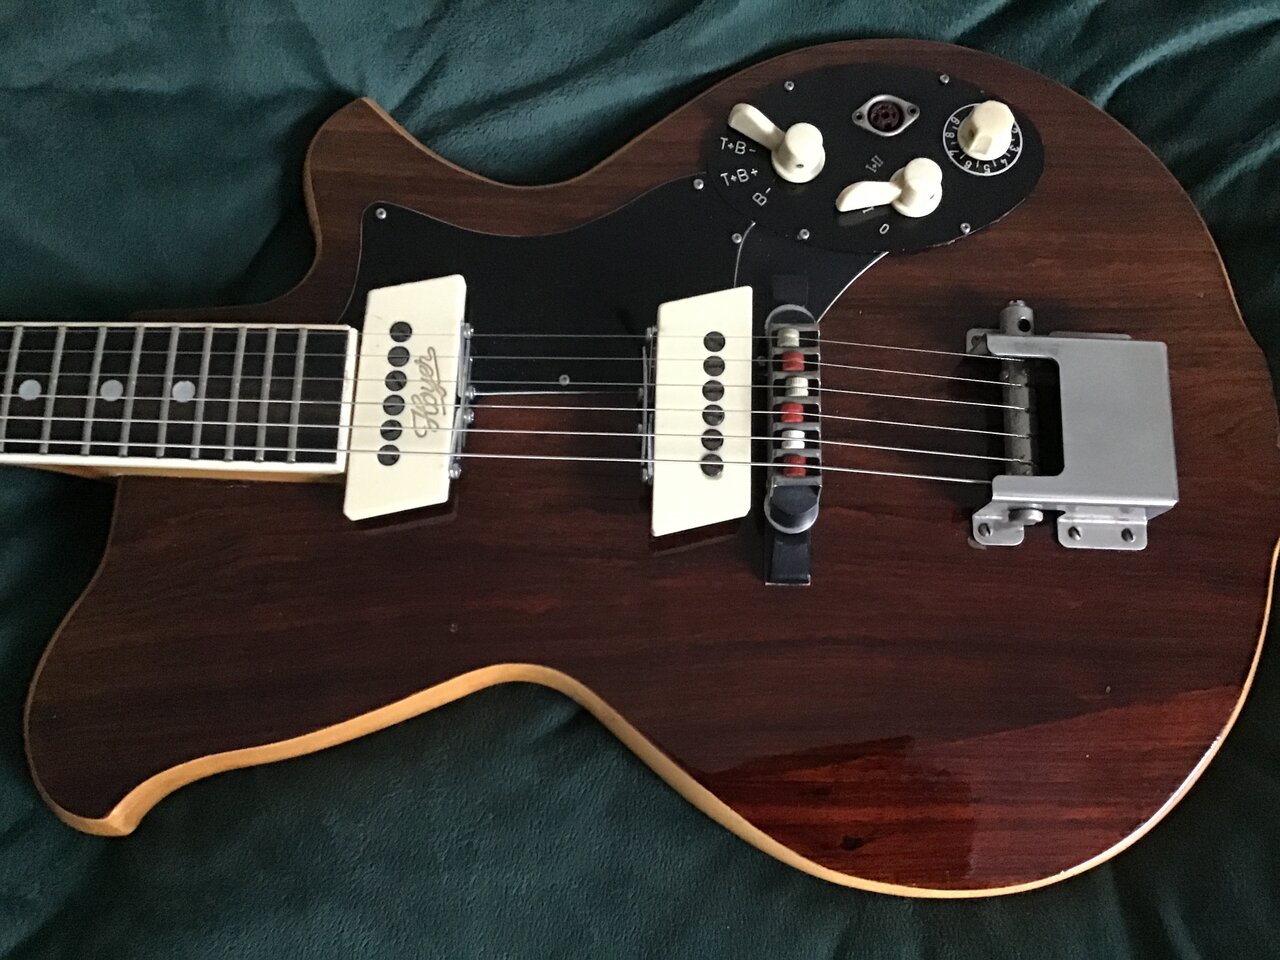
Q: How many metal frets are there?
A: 9